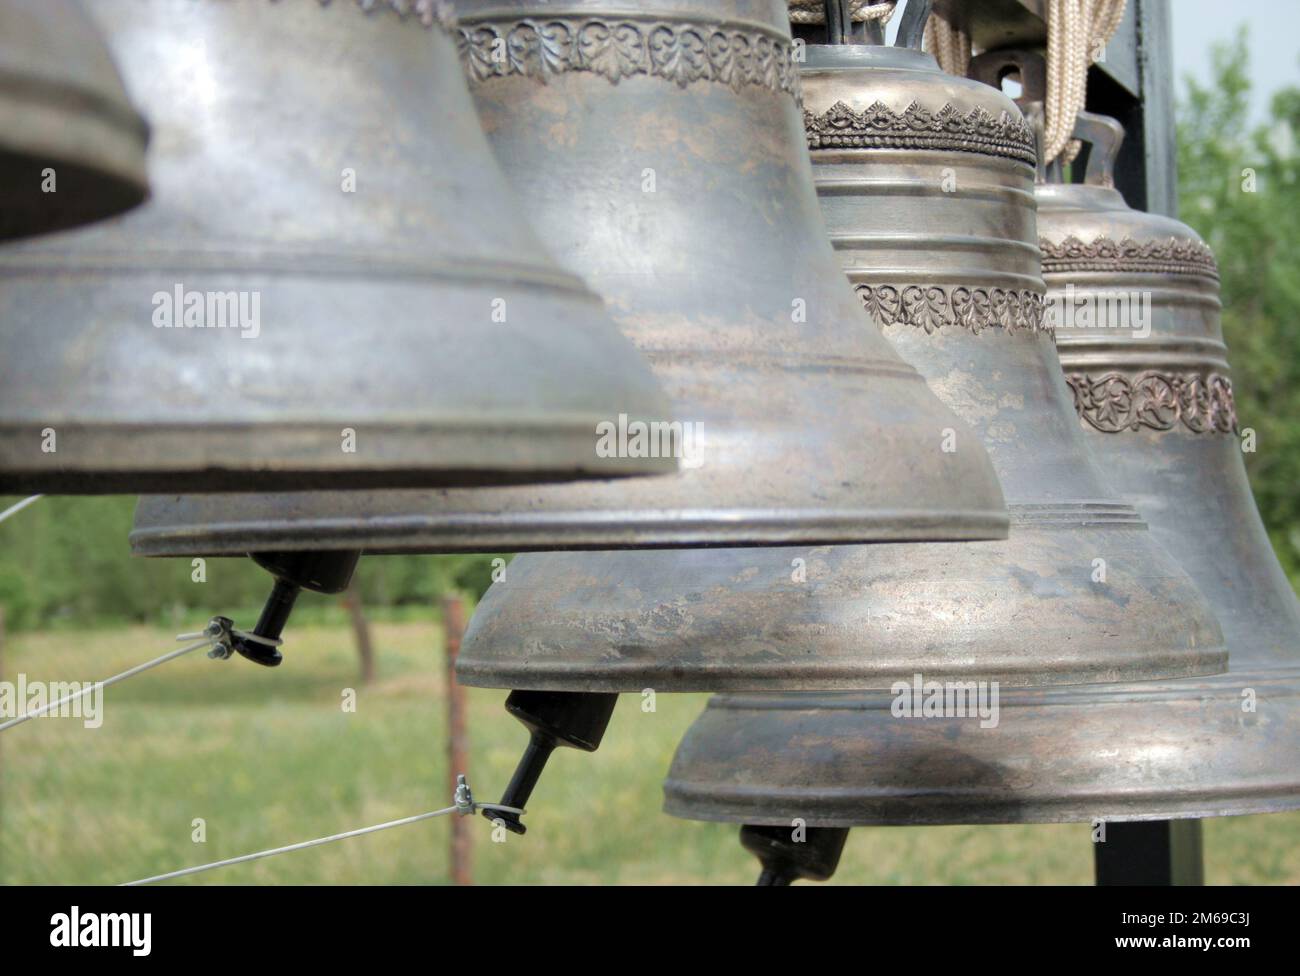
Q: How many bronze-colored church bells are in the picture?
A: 5